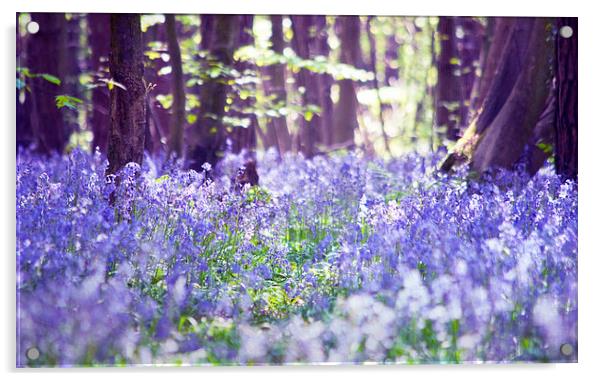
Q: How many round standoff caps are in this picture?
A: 4